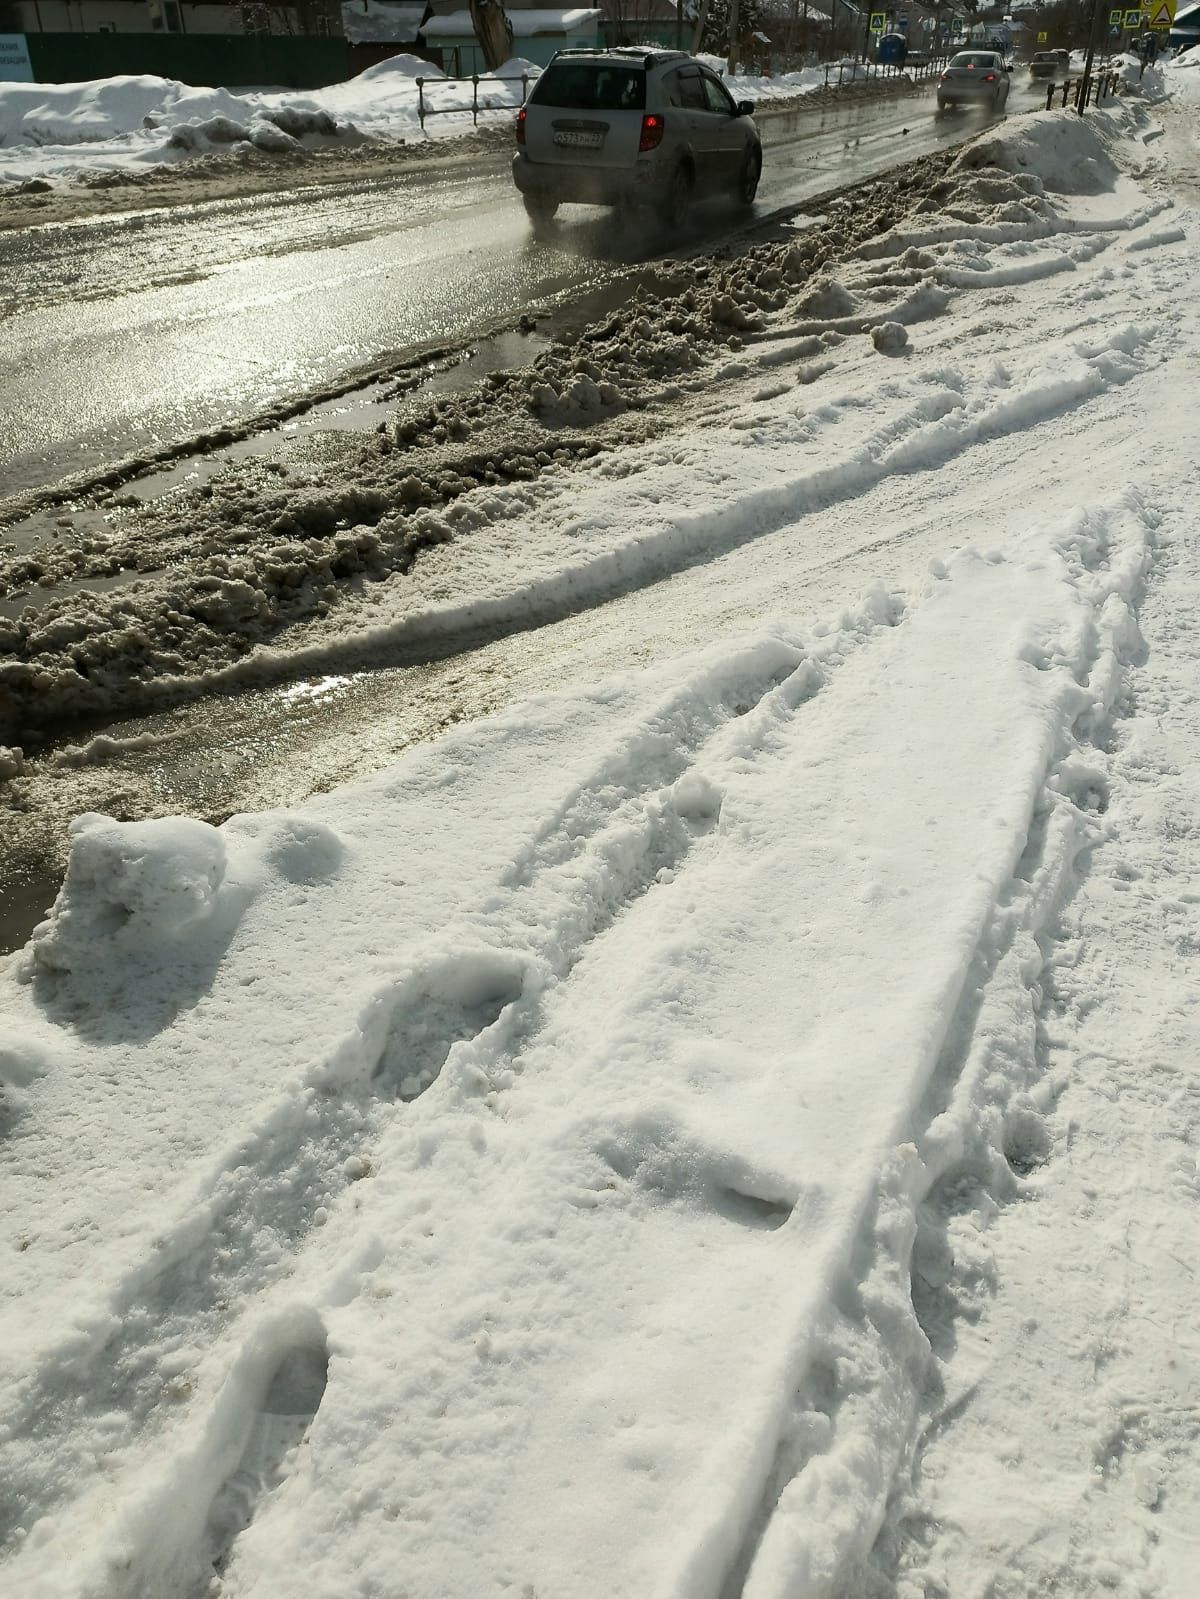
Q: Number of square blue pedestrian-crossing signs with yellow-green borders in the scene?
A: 4